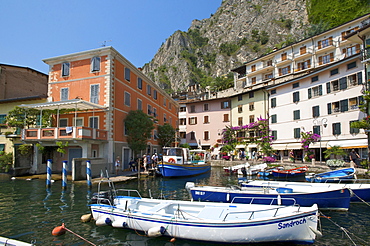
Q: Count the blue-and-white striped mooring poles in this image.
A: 3